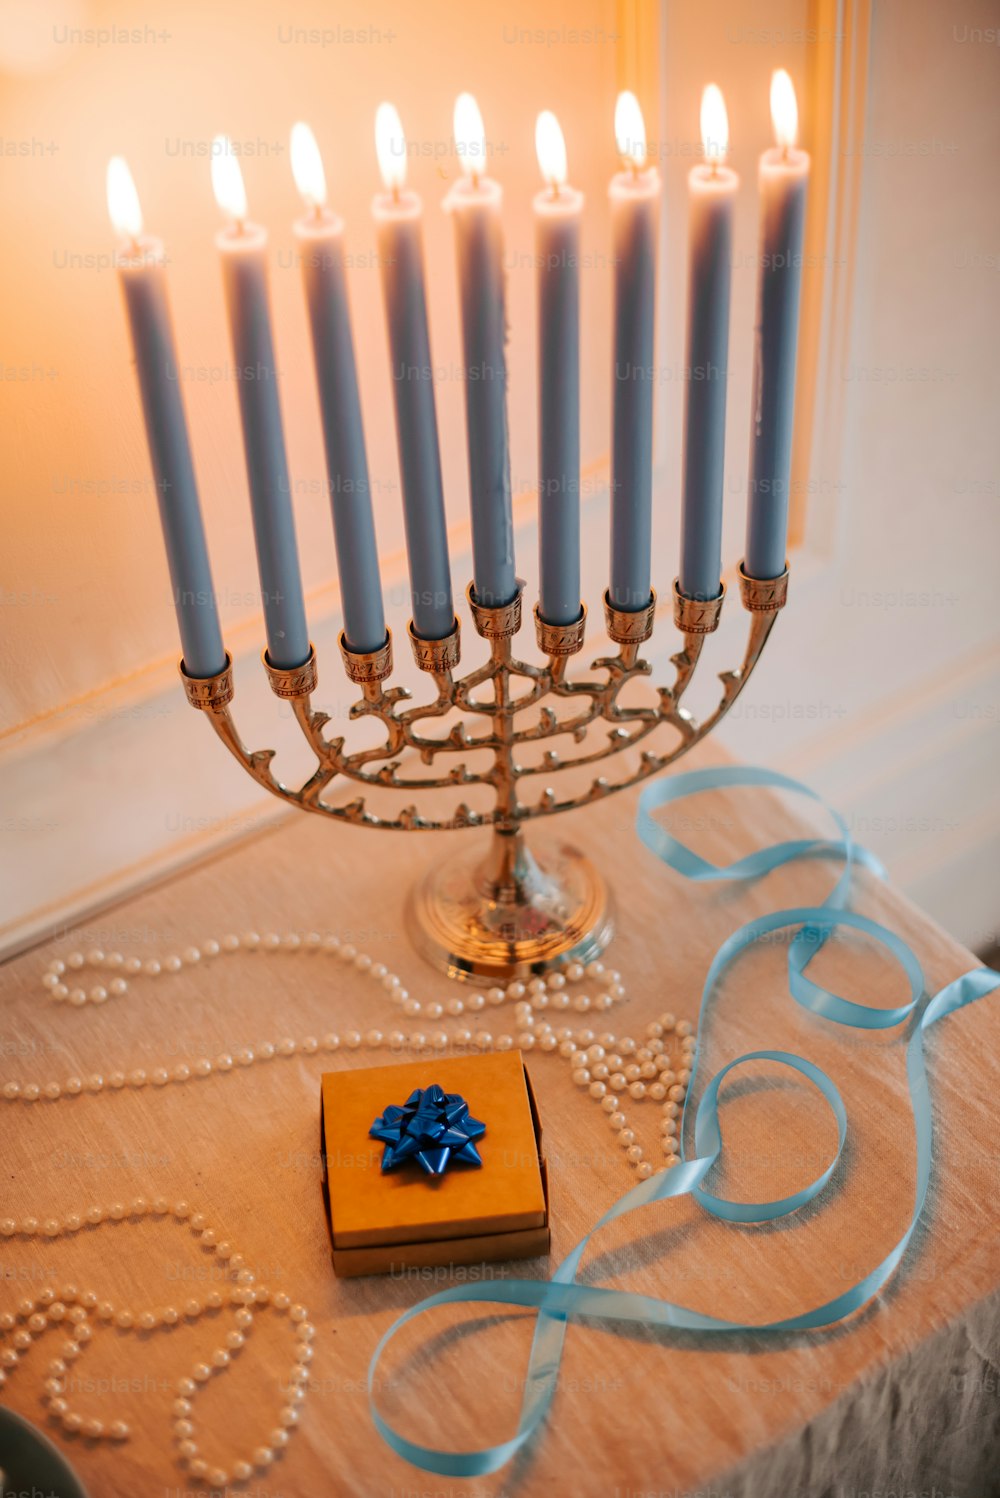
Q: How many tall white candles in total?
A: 0